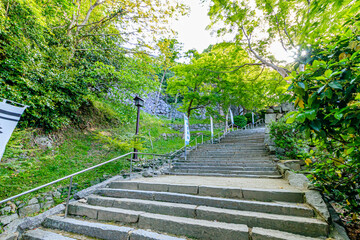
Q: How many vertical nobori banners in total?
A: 5